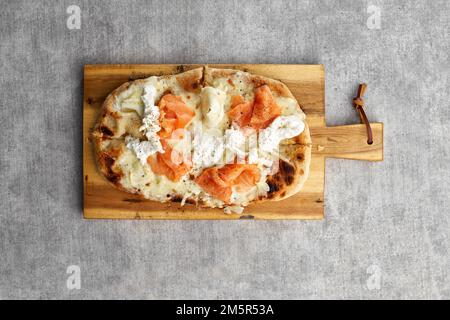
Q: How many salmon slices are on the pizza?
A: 4